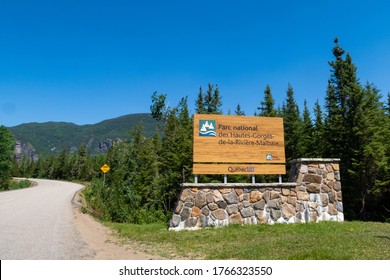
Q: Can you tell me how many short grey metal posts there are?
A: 4